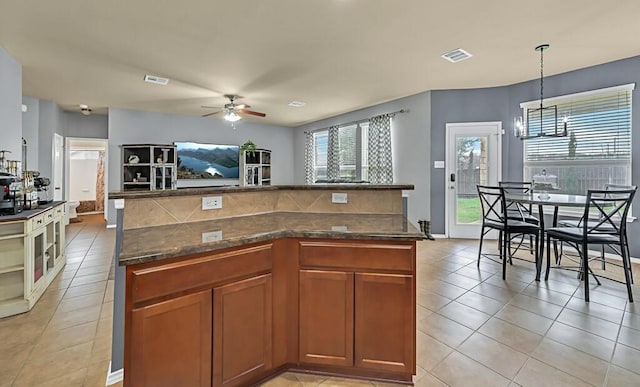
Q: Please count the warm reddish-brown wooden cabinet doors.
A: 4